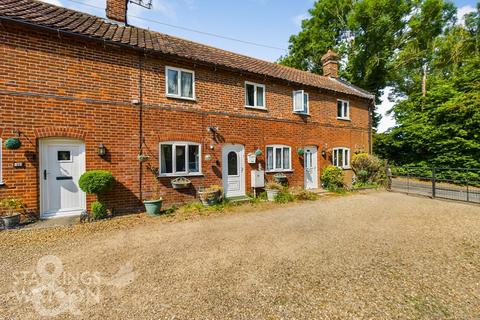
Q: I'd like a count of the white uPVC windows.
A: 7